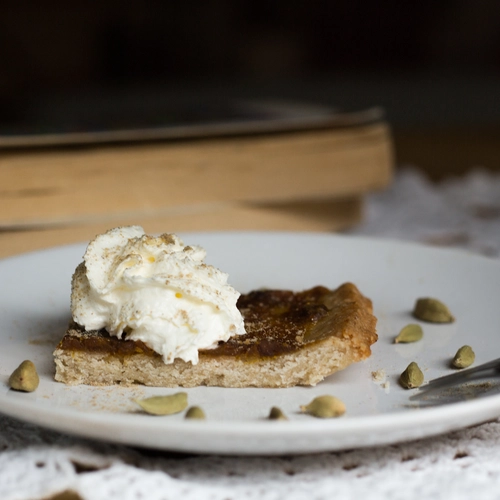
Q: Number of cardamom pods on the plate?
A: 9